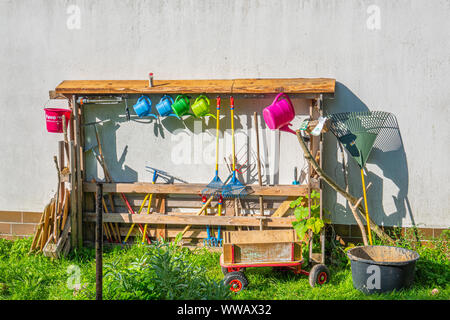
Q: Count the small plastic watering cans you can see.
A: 4